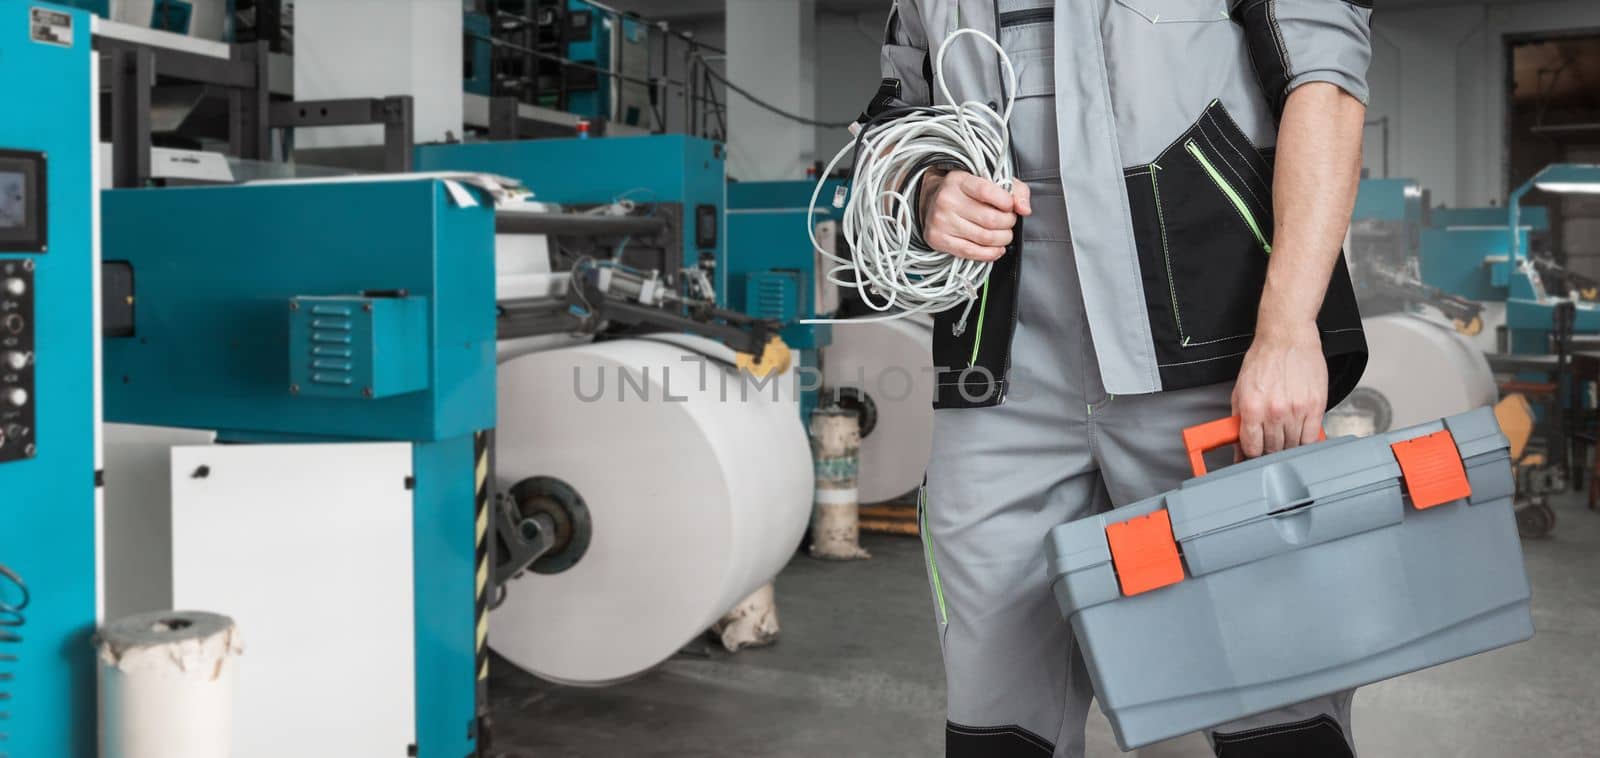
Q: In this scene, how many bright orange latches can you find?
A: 2